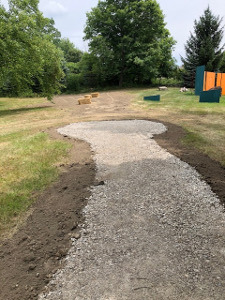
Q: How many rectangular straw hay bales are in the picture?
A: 3